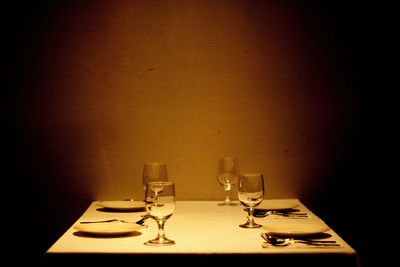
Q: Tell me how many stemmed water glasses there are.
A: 4